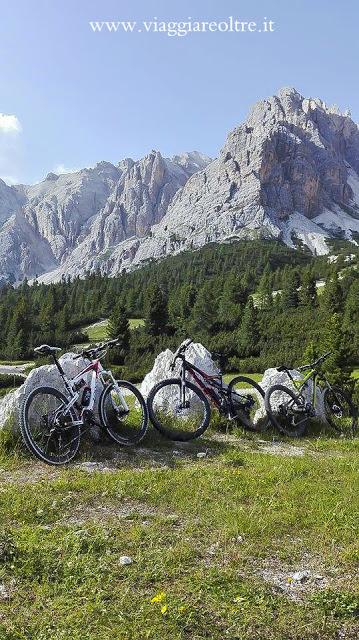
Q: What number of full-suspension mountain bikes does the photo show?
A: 3